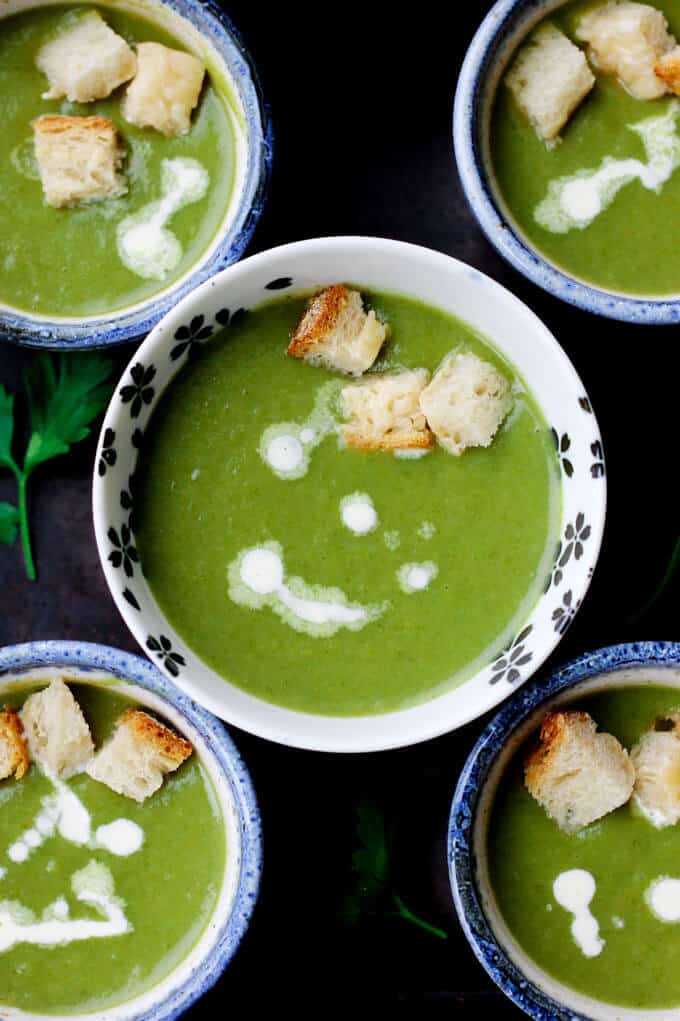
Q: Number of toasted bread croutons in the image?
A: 14